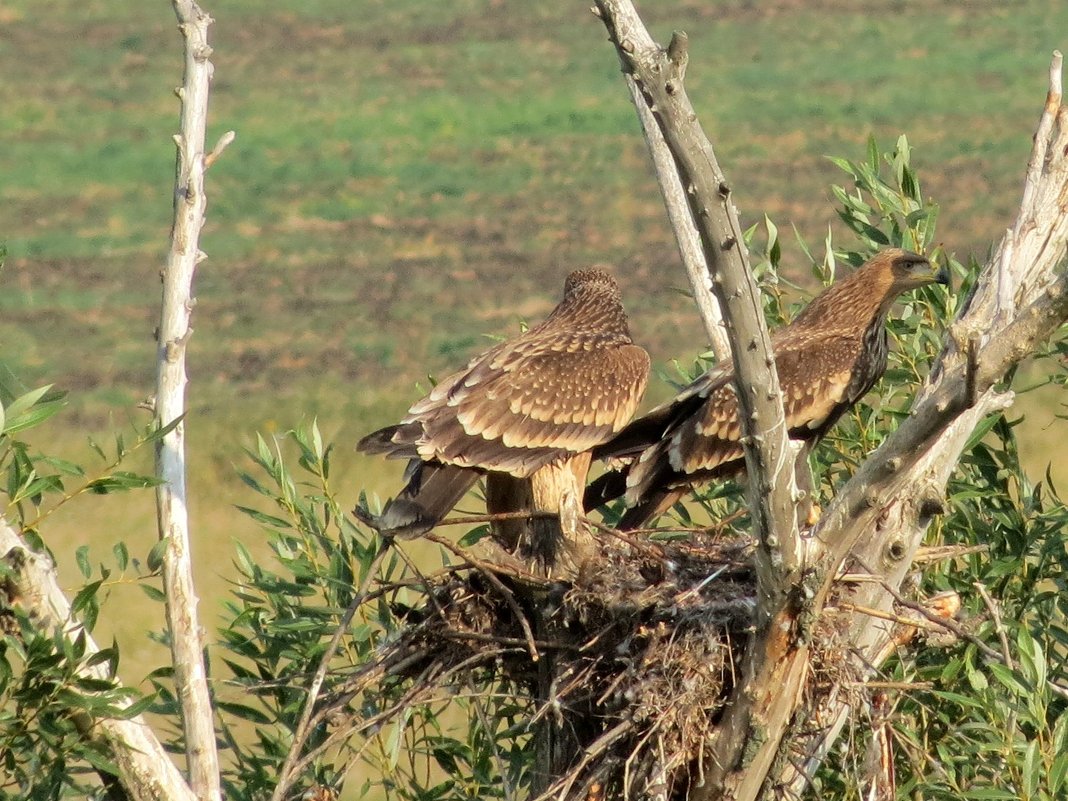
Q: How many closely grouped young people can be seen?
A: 0